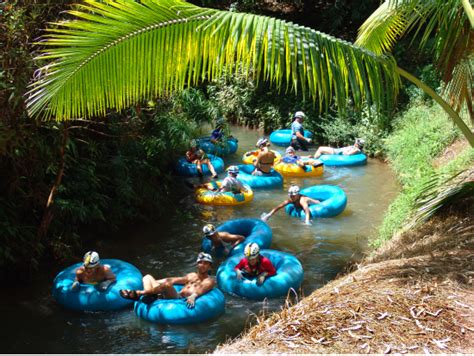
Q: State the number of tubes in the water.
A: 13